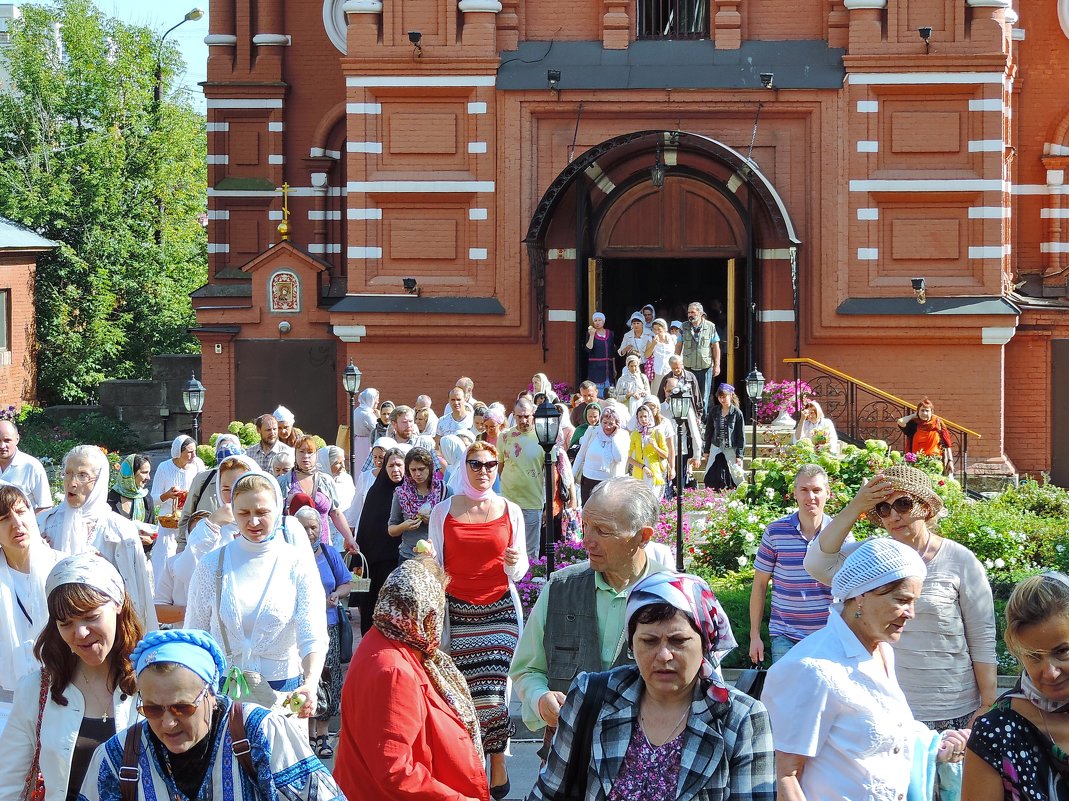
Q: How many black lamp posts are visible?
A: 5